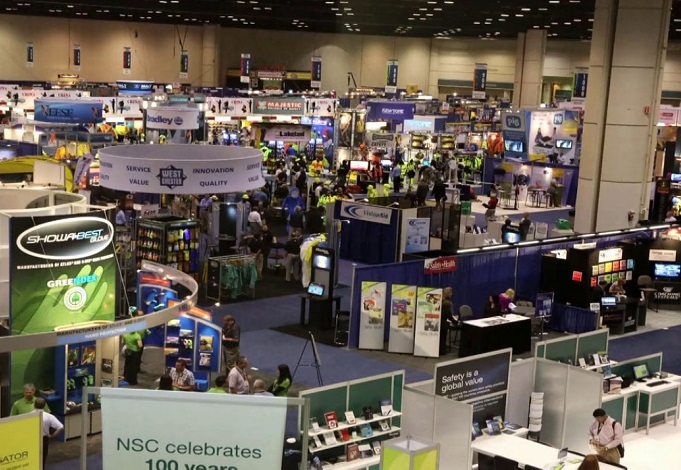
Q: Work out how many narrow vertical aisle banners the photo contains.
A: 9